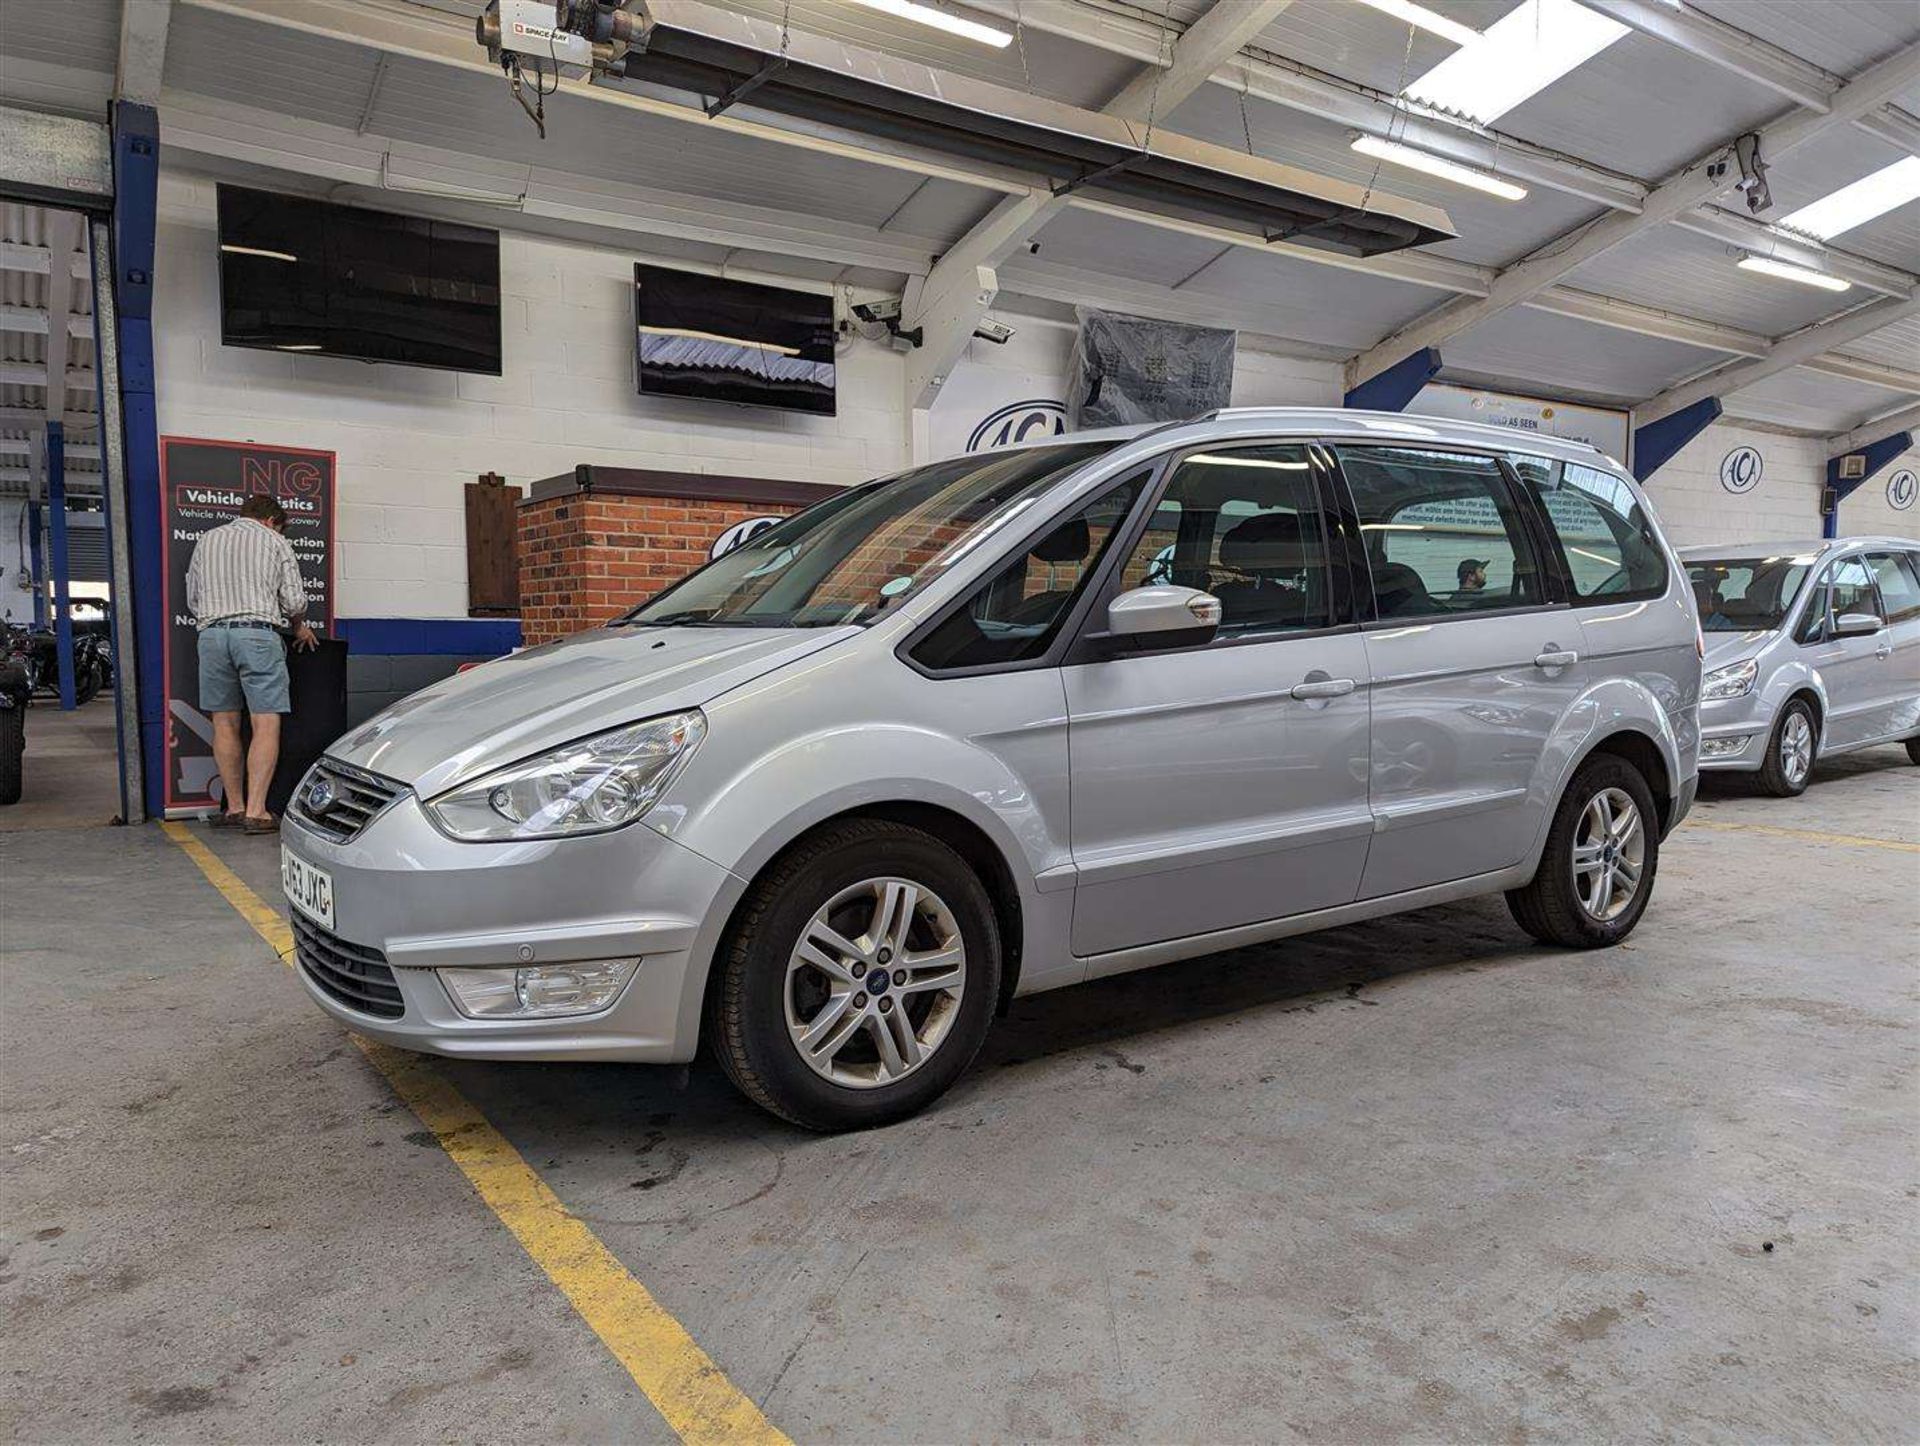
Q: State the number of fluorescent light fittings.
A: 4